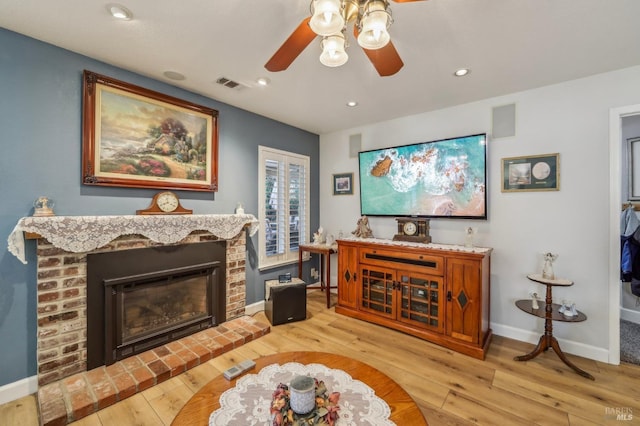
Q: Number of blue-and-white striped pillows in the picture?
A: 0